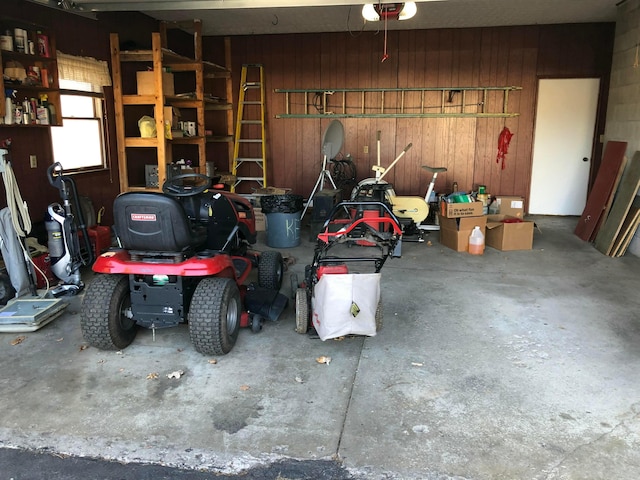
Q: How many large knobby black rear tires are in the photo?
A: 2